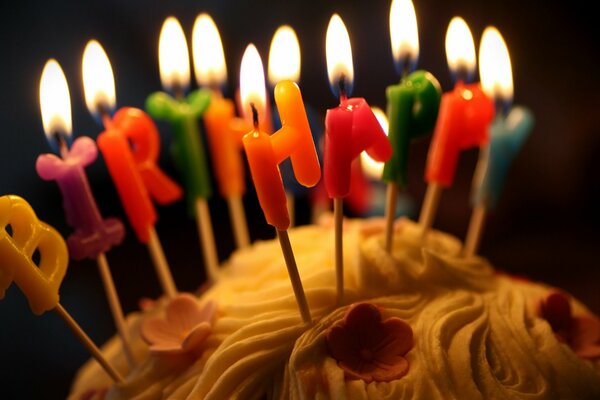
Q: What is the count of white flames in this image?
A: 11